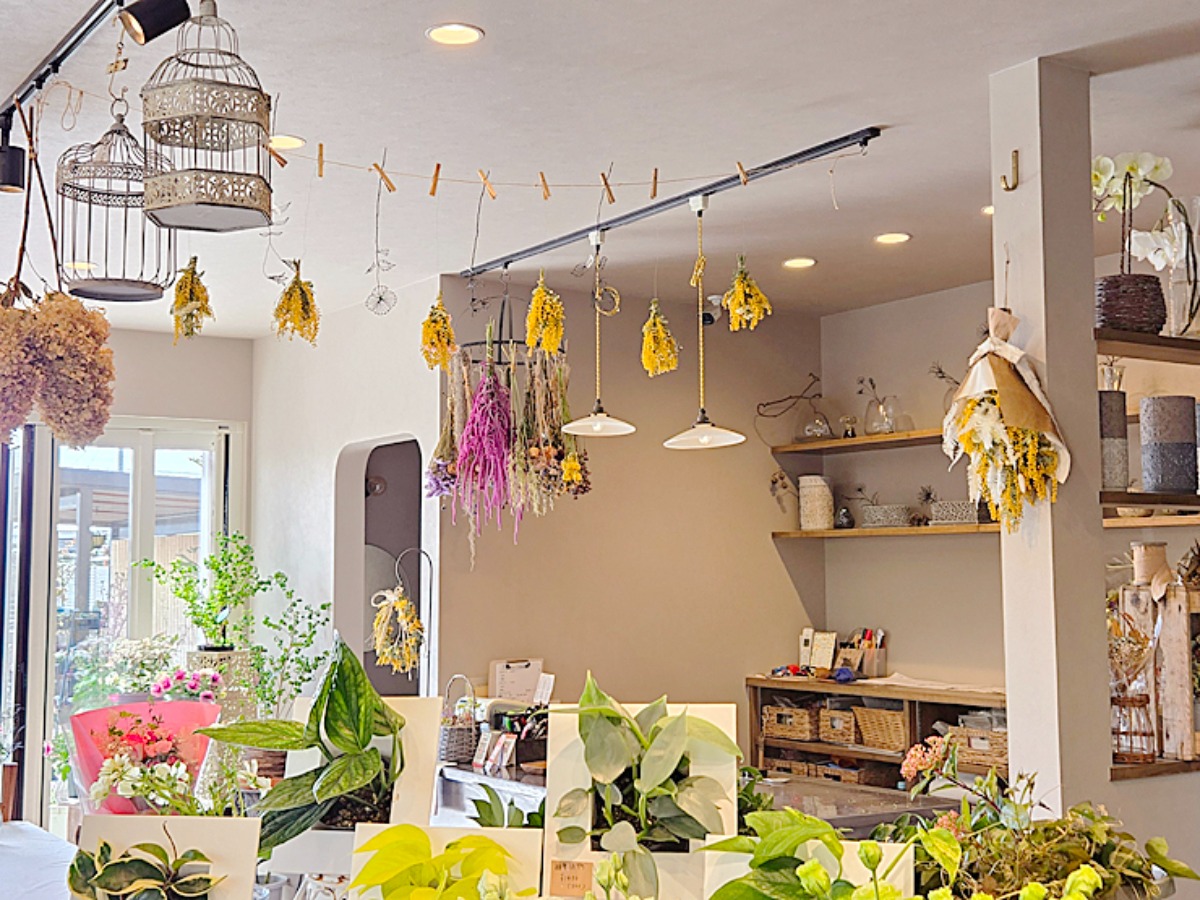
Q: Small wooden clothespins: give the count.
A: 9